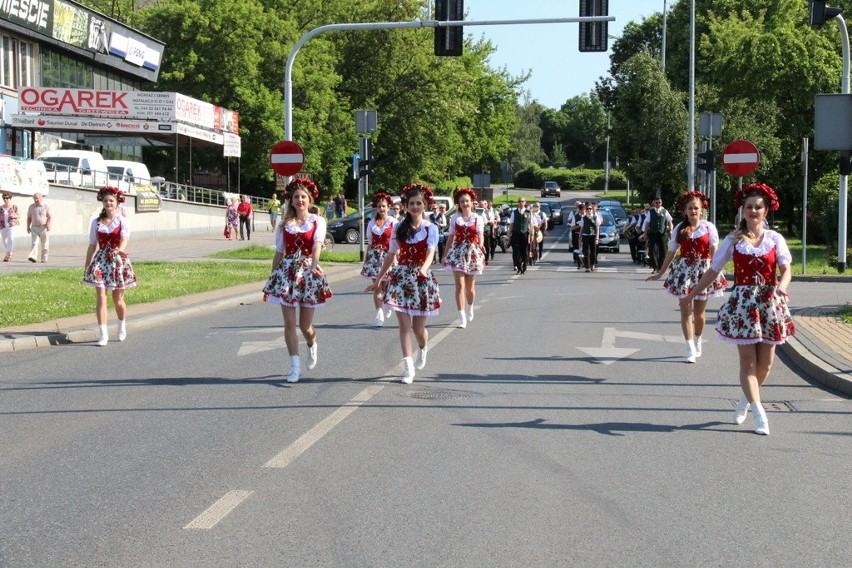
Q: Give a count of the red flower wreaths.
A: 7